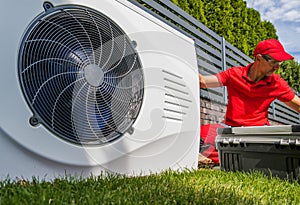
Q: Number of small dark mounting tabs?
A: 4